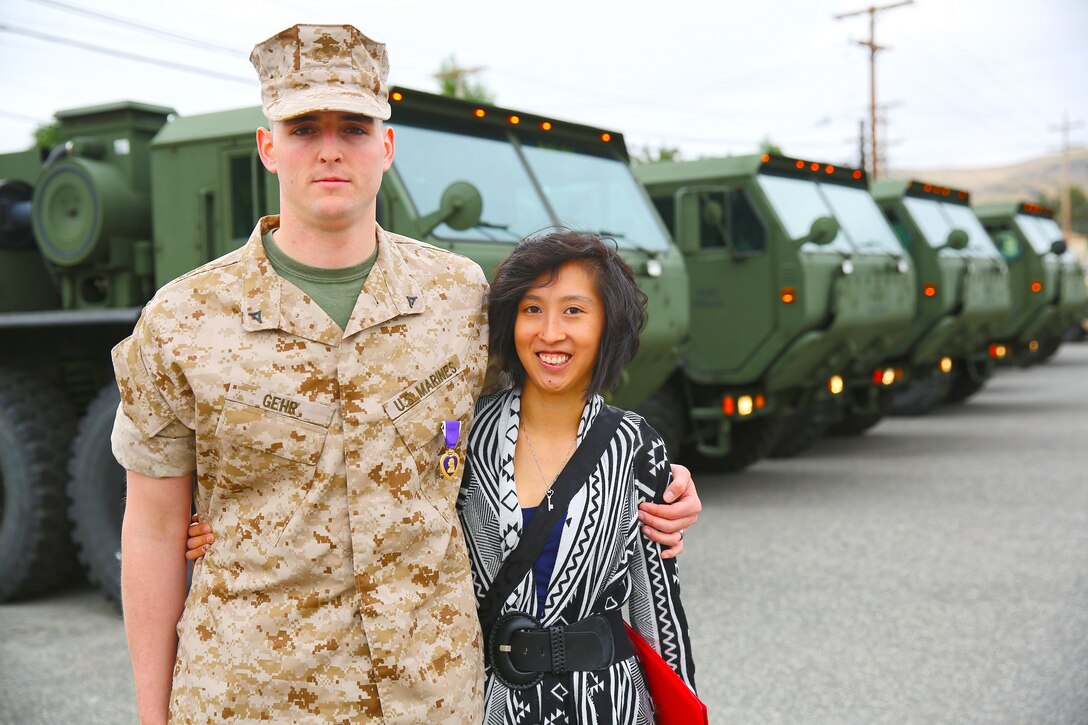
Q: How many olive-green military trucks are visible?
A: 4